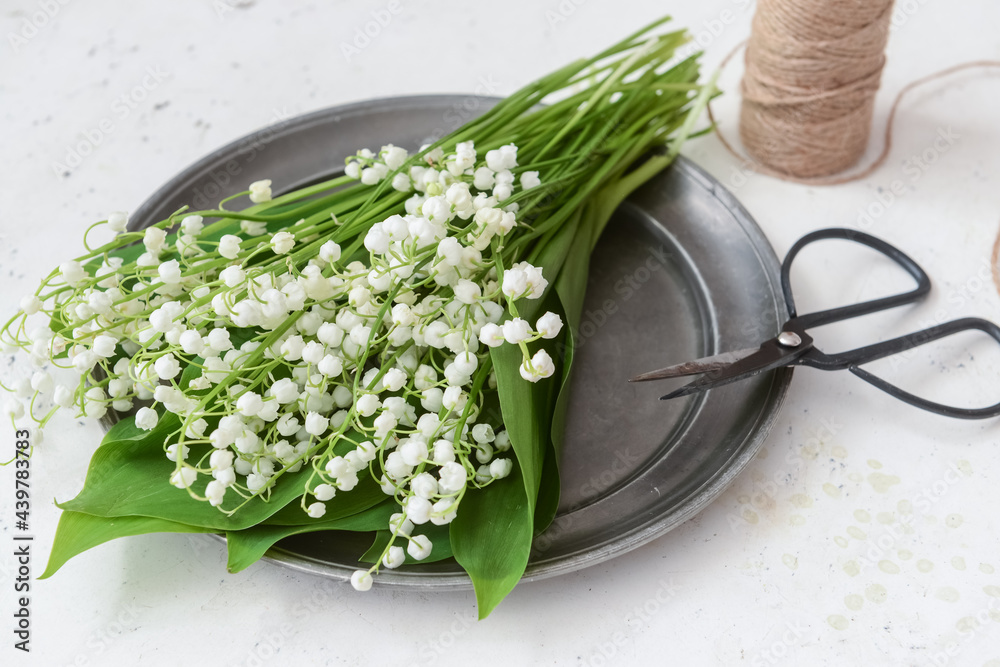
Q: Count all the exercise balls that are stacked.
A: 0